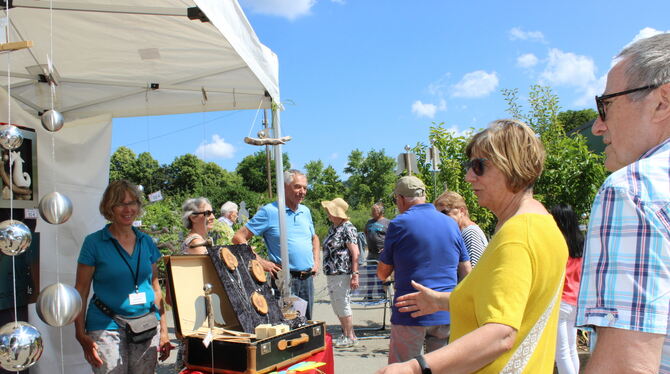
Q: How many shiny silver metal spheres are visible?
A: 6